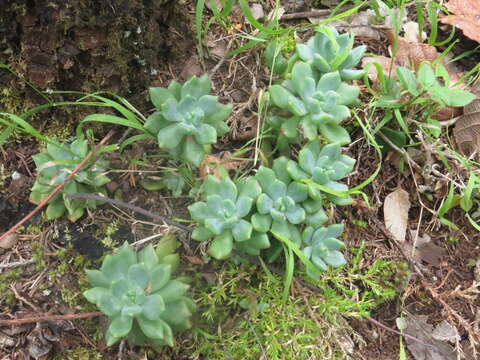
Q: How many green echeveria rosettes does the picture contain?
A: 9